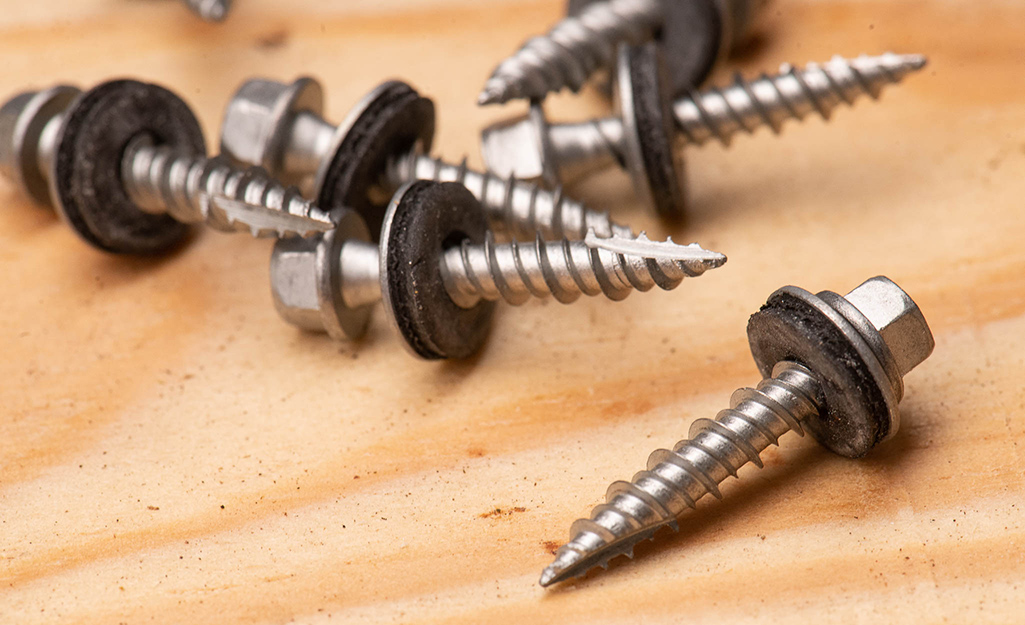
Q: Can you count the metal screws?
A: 7